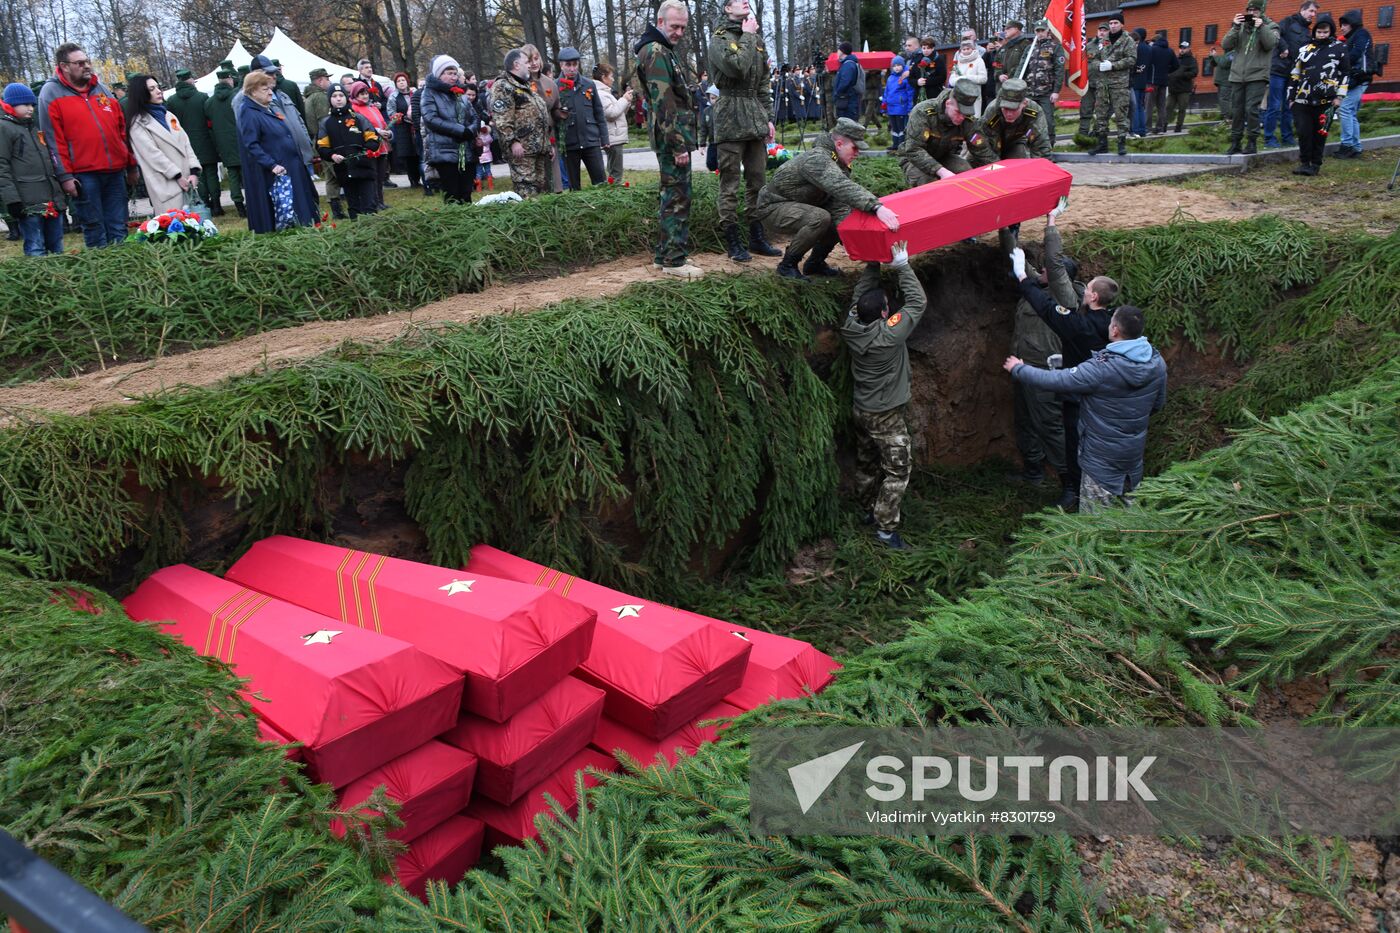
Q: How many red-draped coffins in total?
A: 11